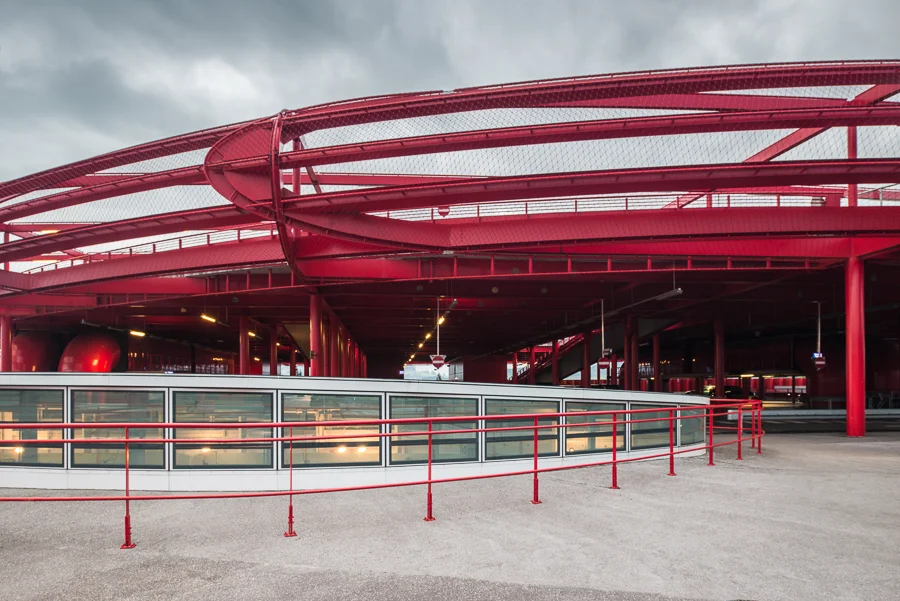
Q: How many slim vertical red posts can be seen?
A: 10